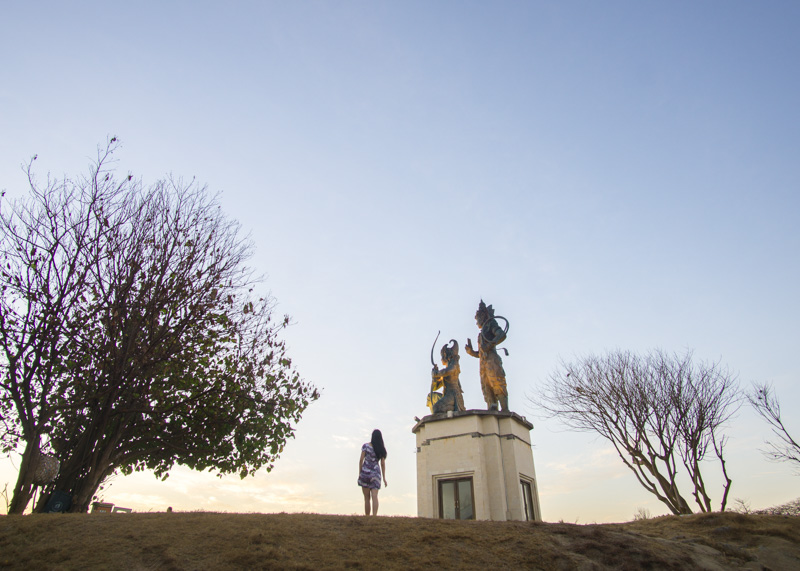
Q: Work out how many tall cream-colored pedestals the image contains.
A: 1